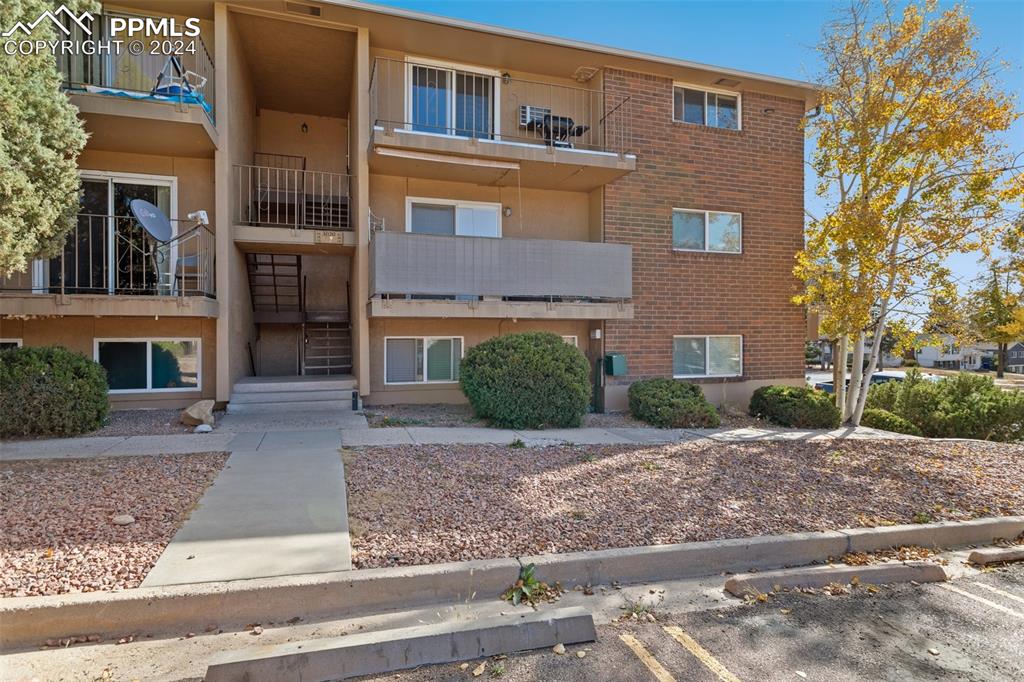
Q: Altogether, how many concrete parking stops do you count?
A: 3